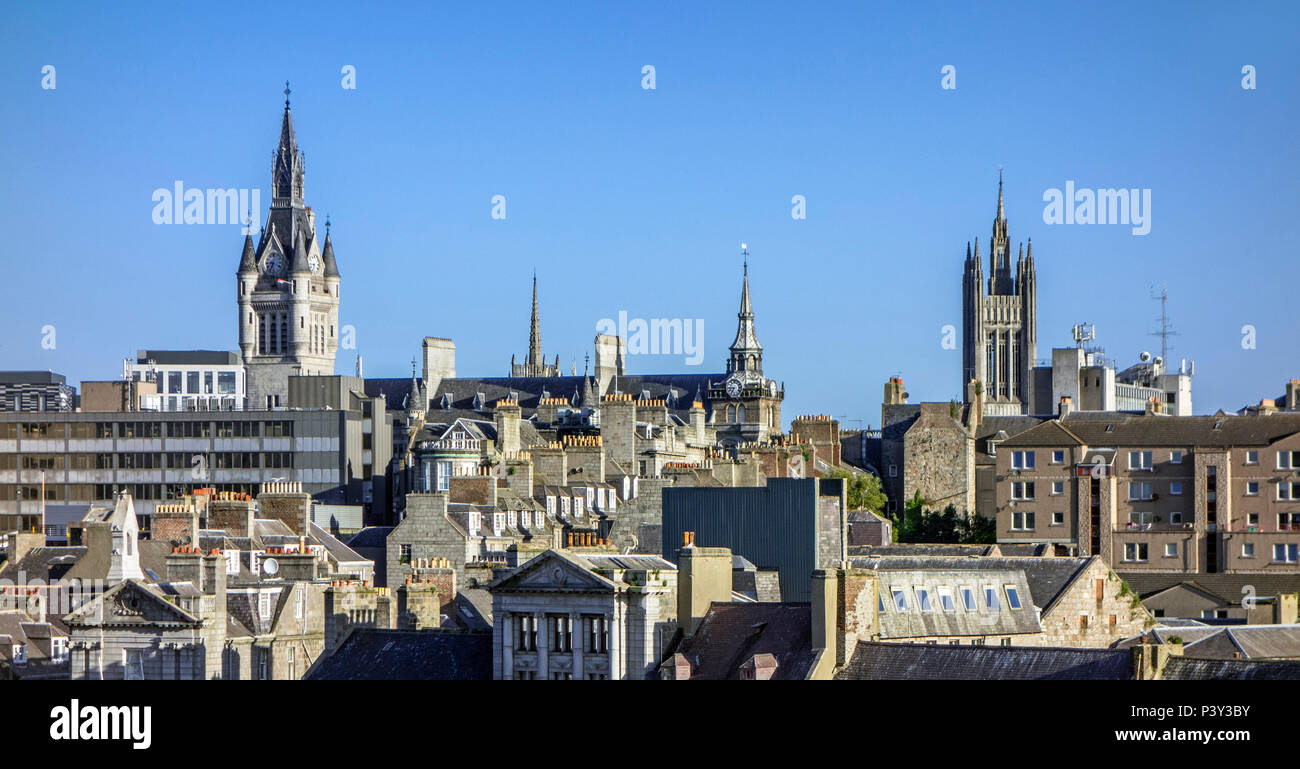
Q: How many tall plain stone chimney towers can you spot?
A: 2